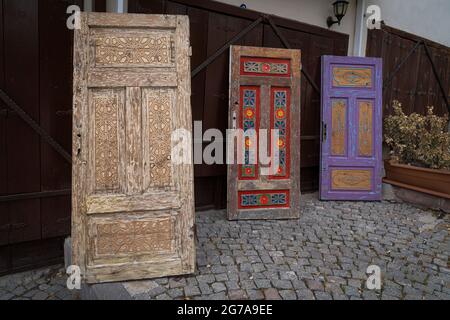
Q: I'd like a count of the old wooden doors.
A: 3